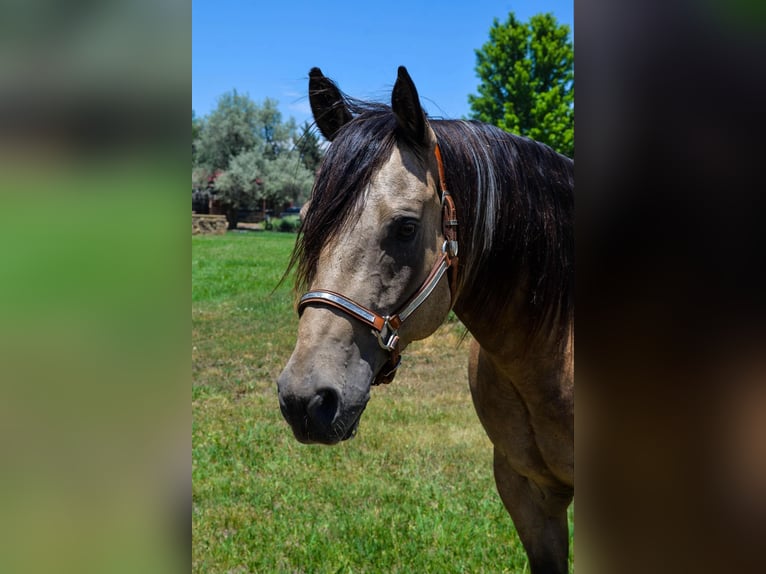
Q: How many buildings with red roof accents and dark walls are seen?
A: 1